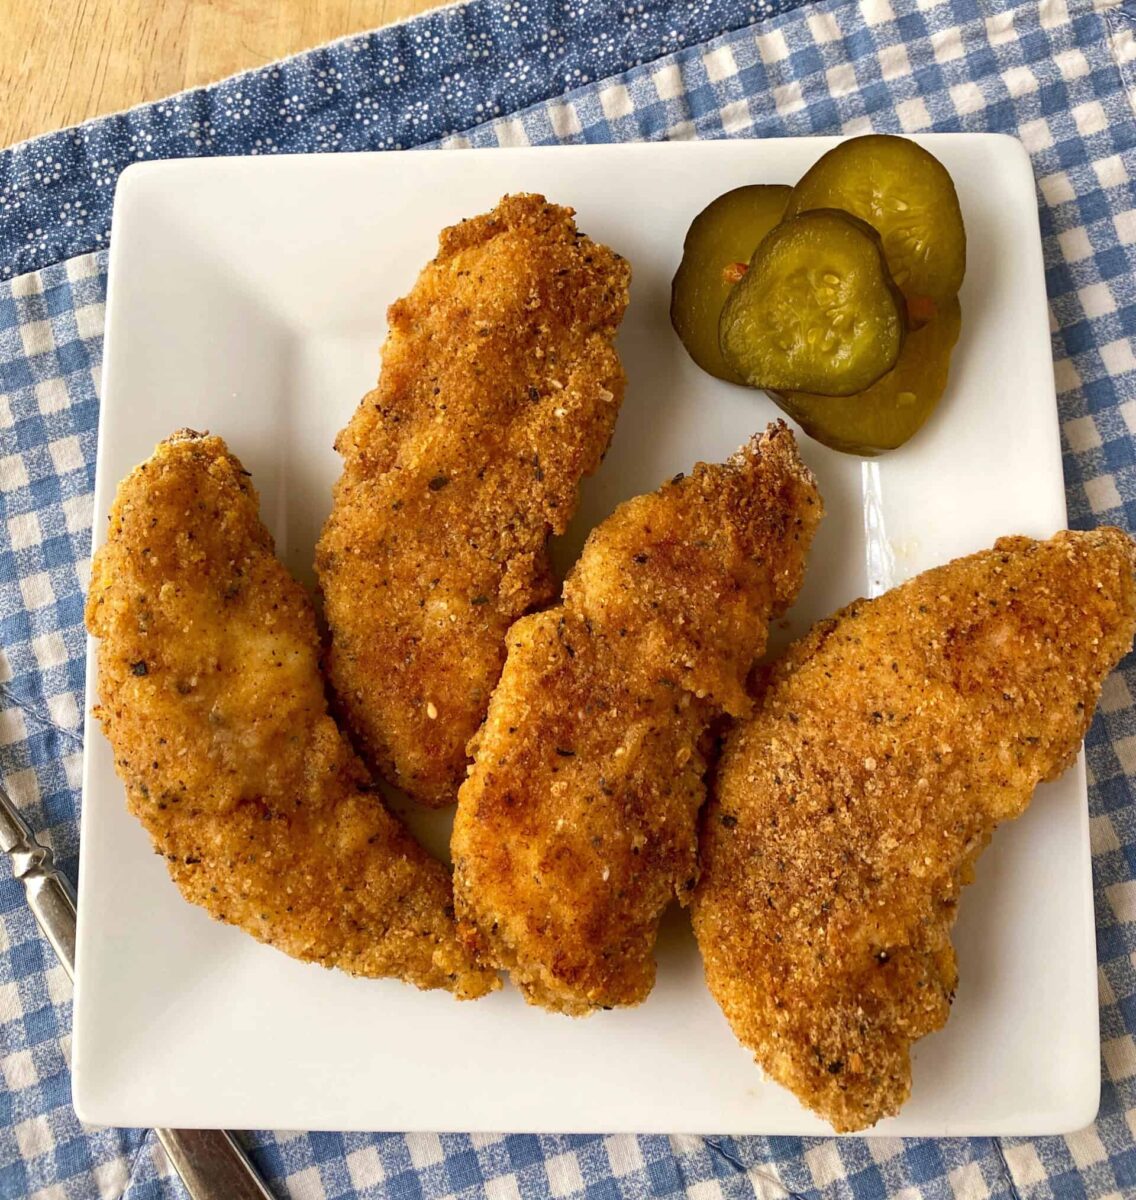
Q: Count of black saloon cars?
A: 0